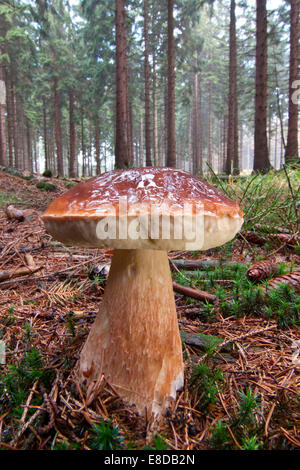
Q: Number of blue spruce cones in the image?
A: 2